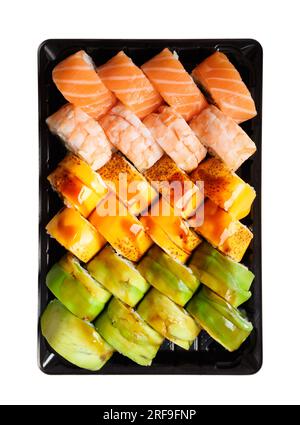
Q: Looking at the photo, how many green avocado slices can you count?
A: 8